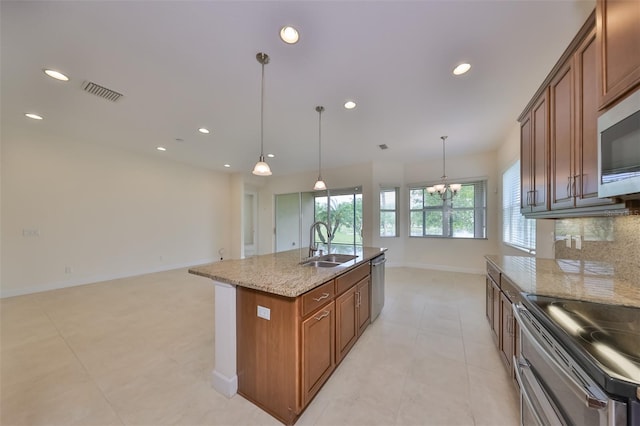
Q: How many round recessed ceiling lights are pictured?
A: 9